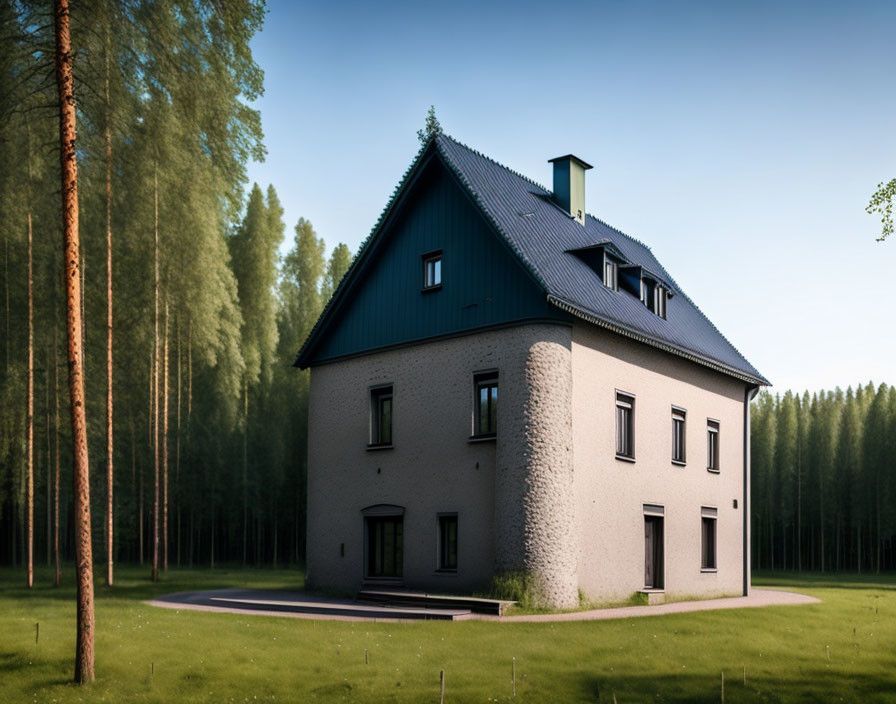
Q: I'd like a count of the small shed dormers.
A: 2